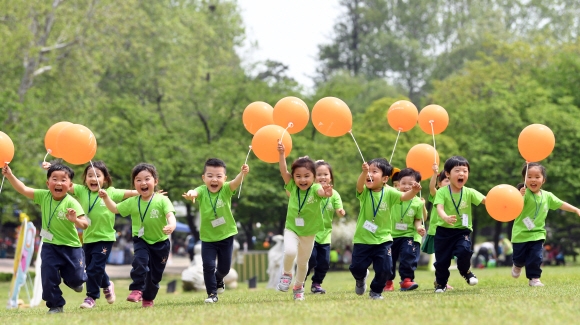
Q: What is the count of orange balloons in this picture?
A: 12